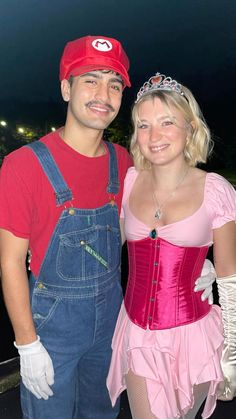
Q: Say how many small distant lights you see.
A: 3